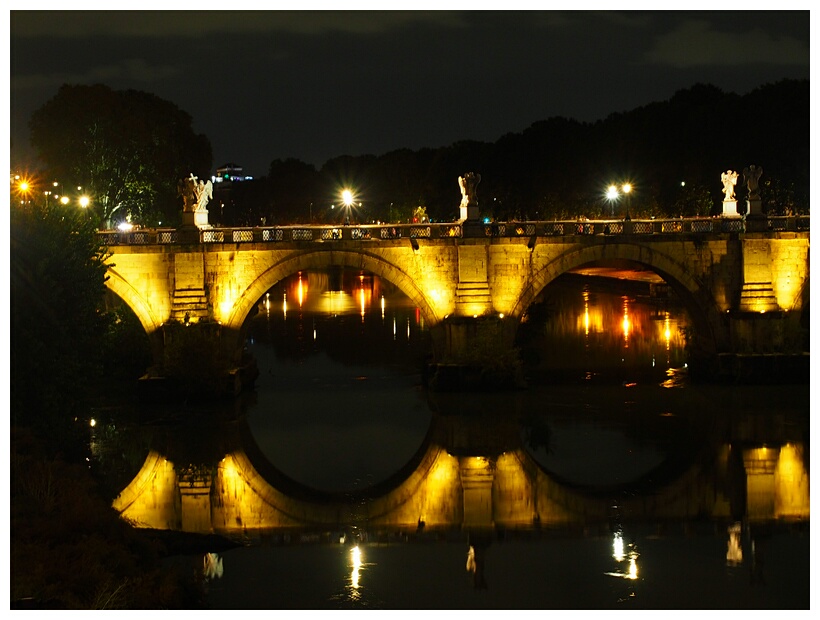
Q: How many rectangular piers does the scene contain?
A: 3